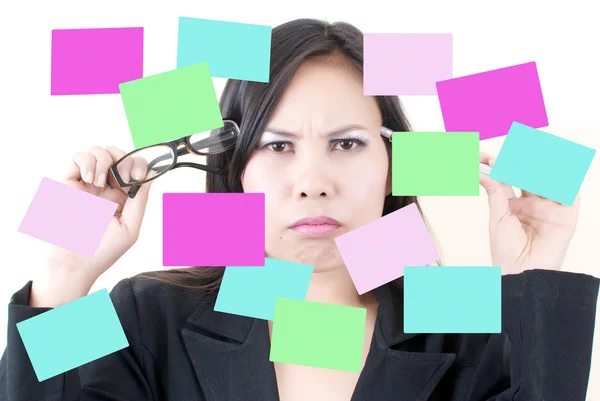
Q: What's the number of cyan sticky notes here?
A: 5